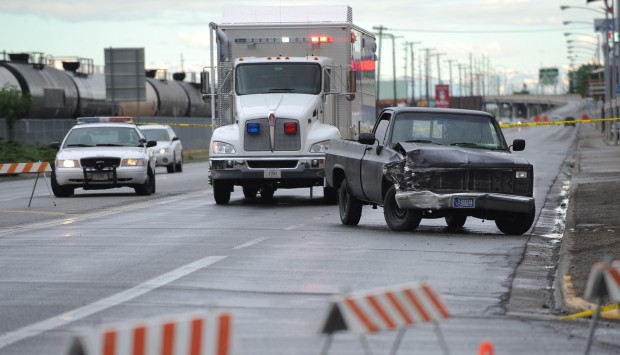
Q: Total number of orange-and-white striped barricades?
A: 4